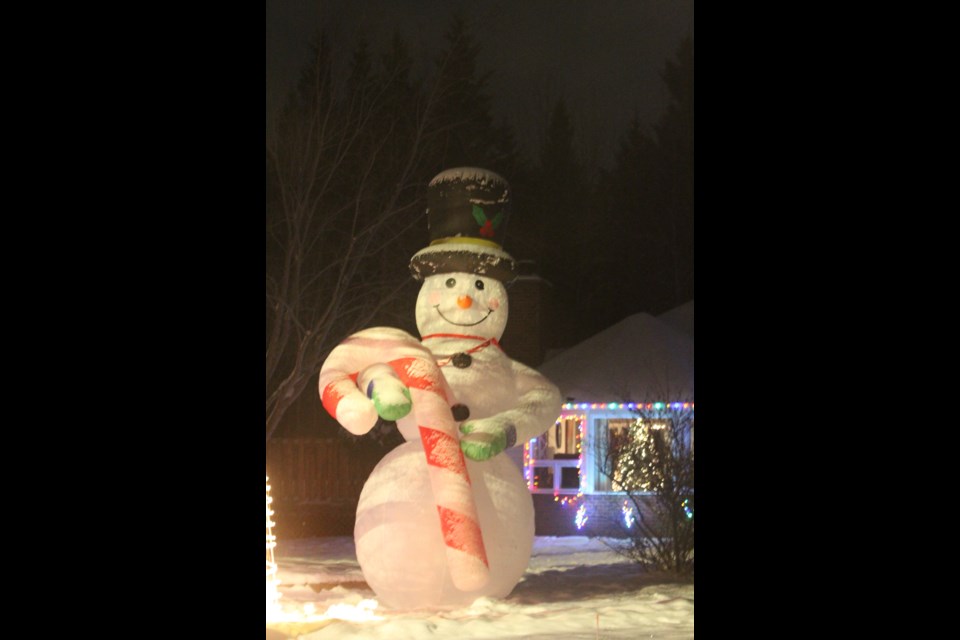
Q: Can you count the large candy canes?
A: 1